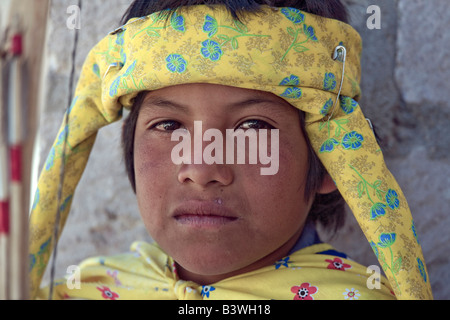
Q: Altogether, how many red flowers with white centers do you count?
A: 3